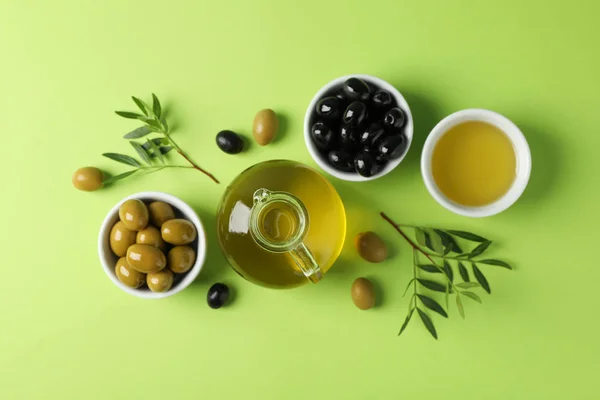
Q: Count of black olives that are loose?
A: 2